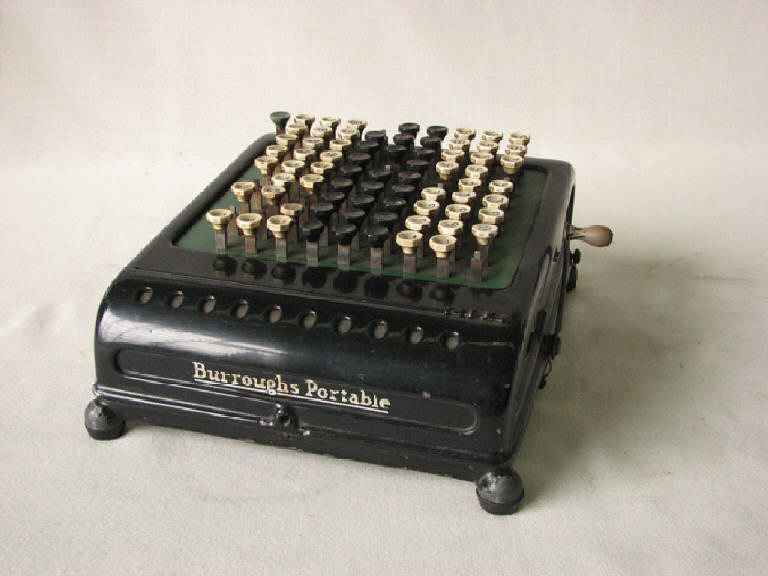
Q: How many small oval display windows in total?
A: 10